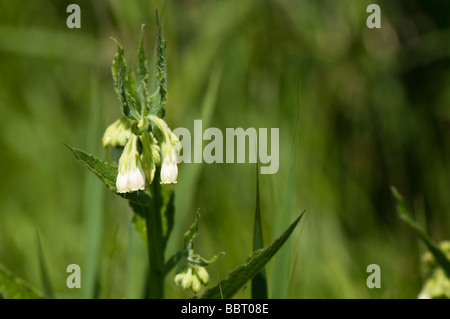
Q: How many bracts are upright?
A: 3